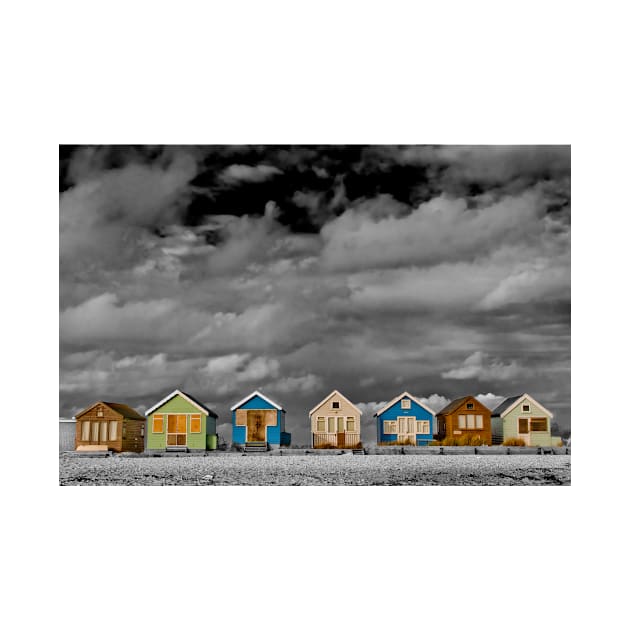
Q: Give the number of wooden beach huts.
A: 7